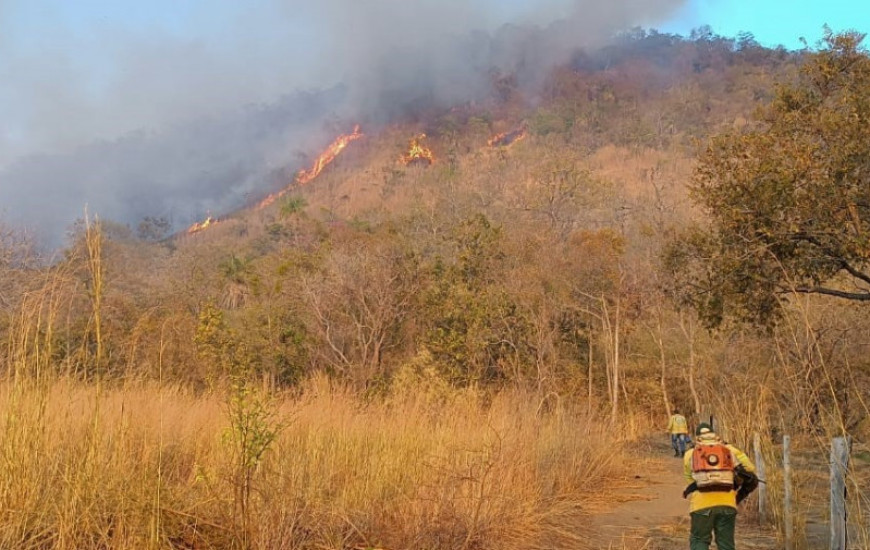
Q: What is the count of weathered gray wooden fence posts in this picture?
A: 3